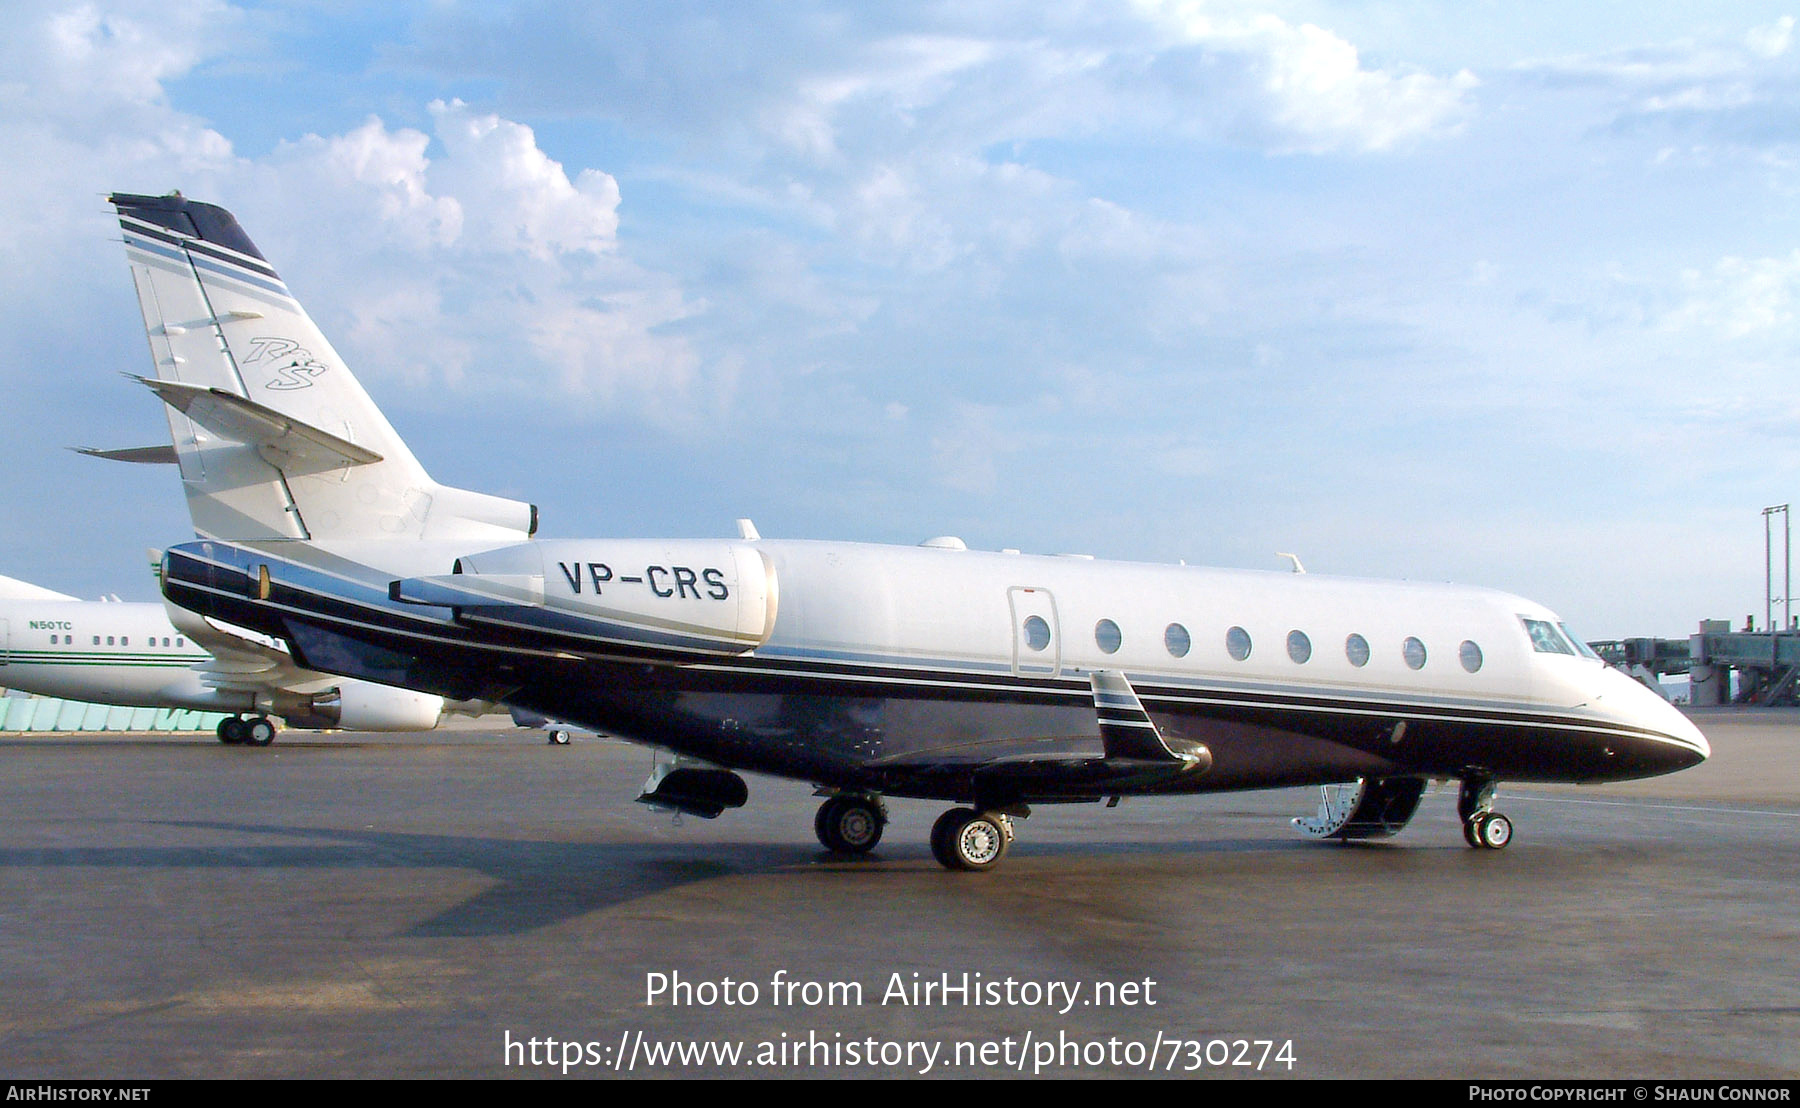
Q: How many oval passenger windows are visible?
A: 8